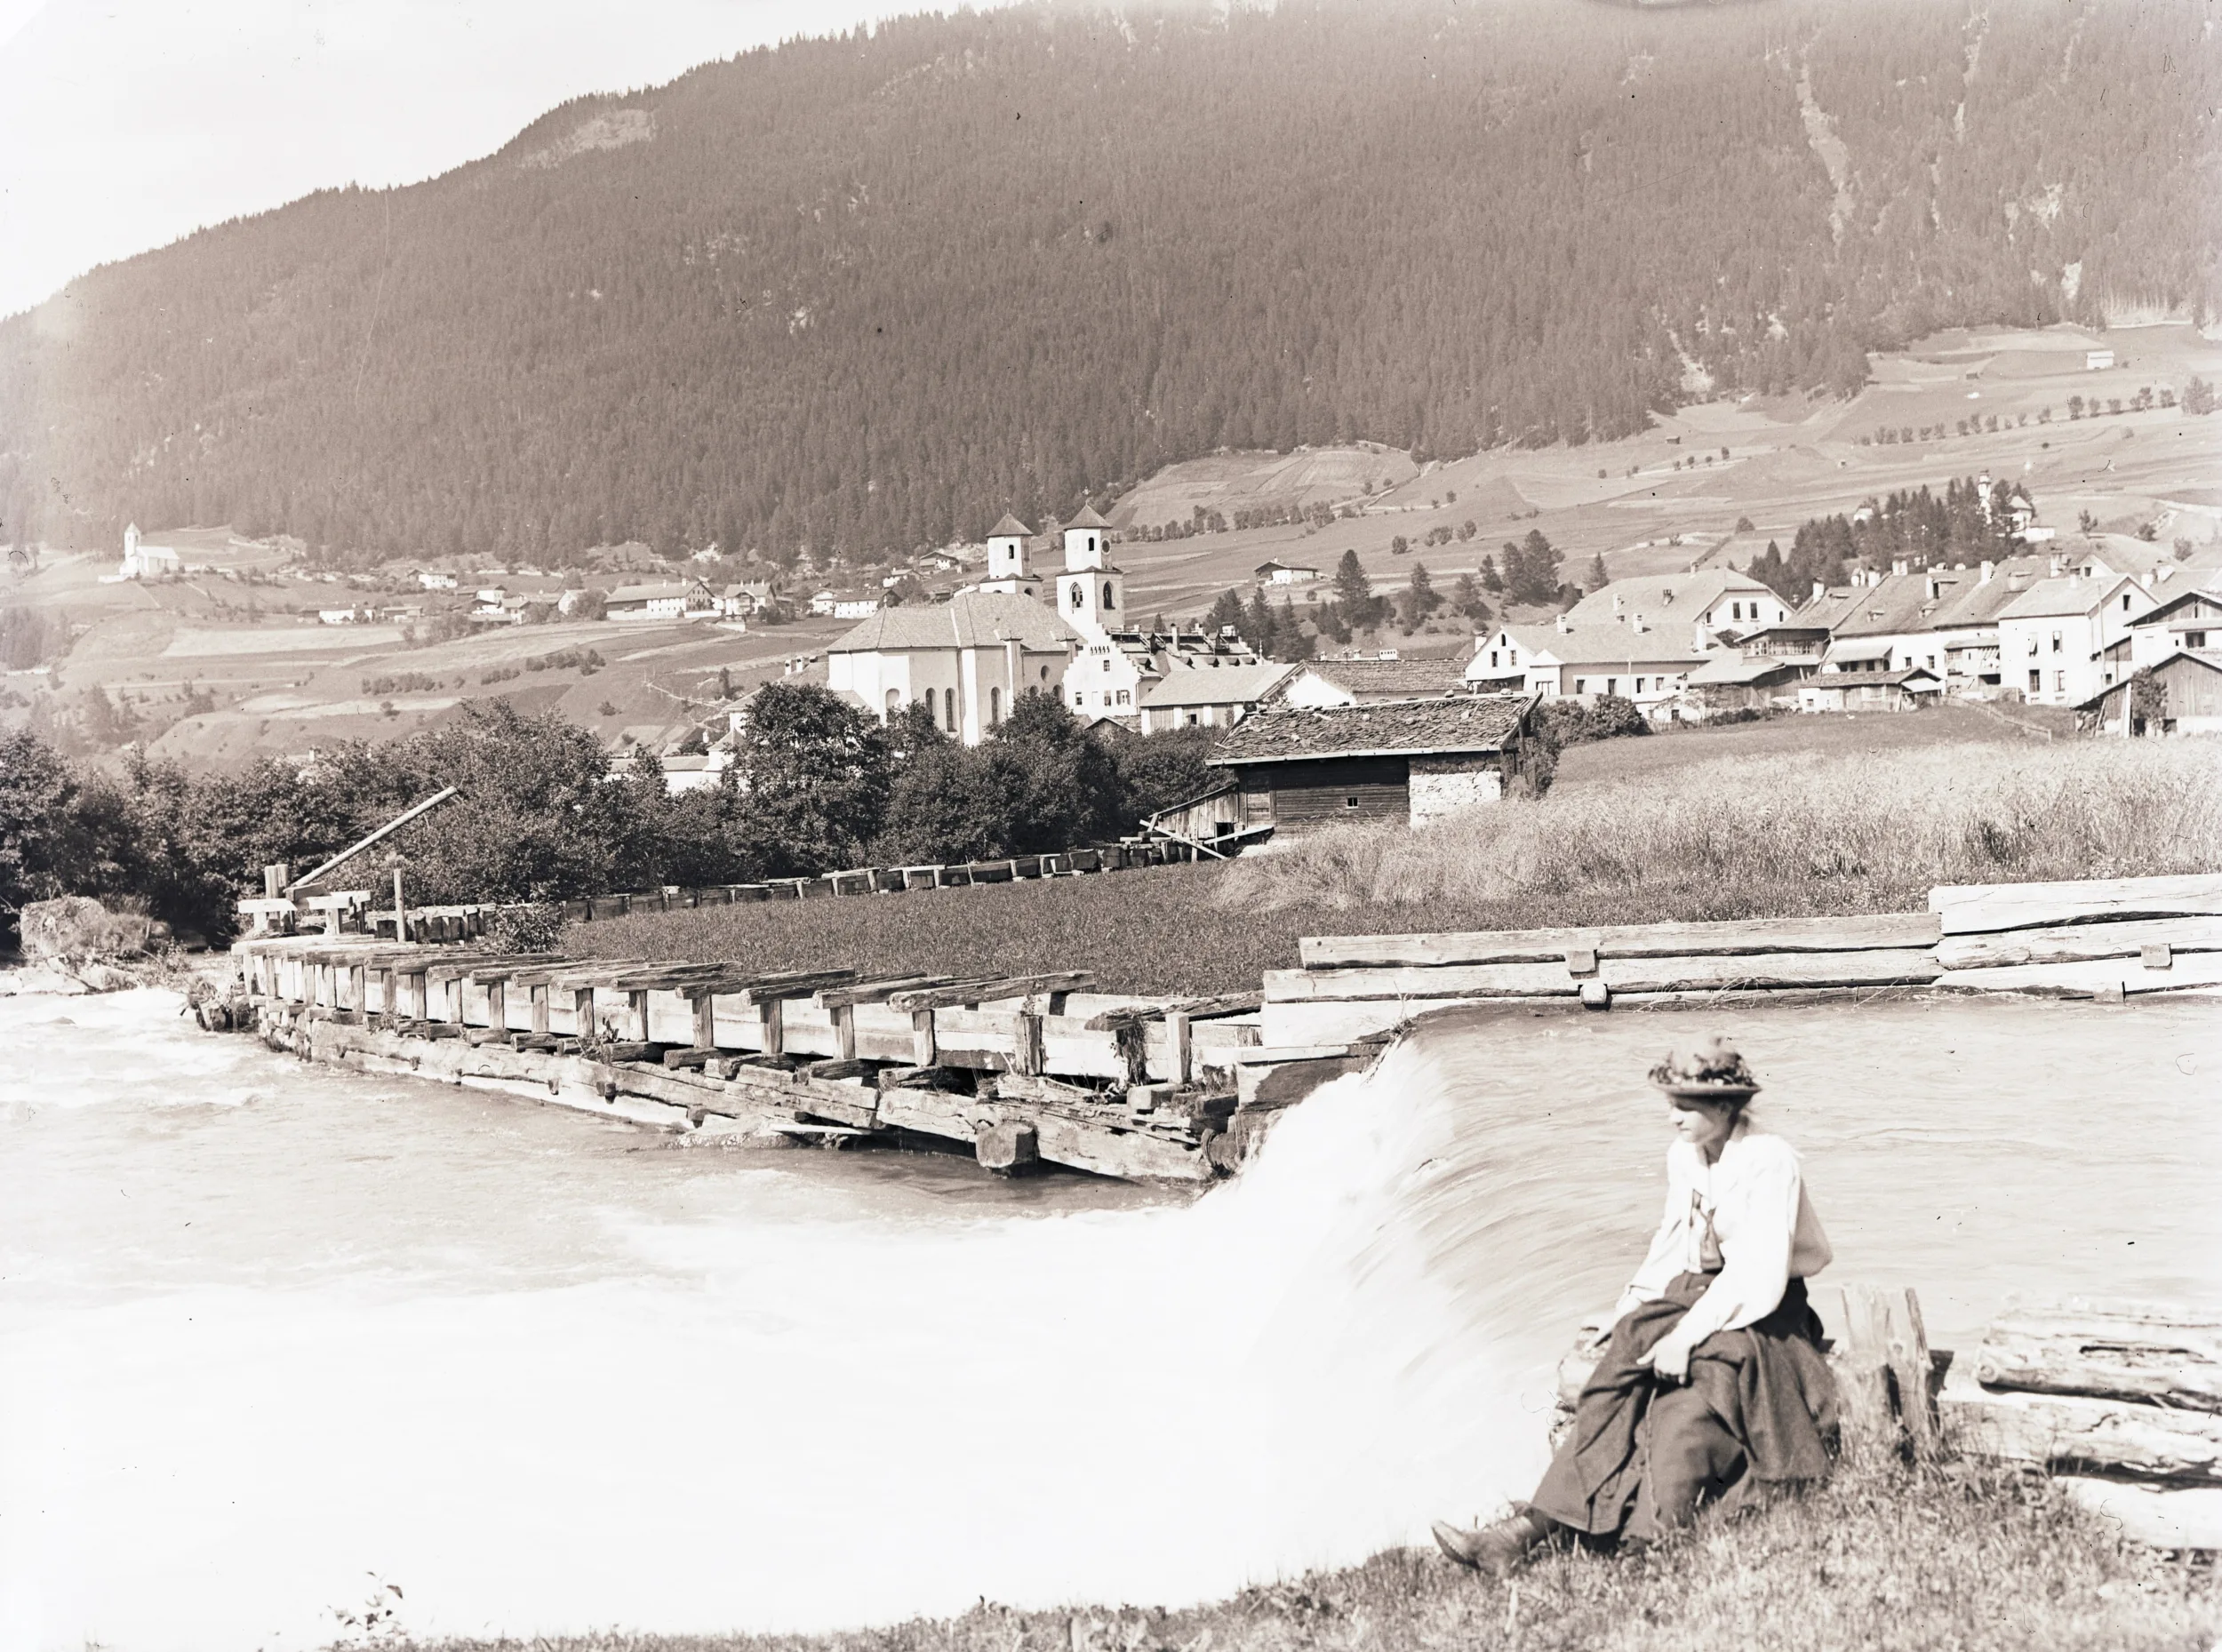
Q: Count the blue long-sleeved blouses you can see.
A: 0